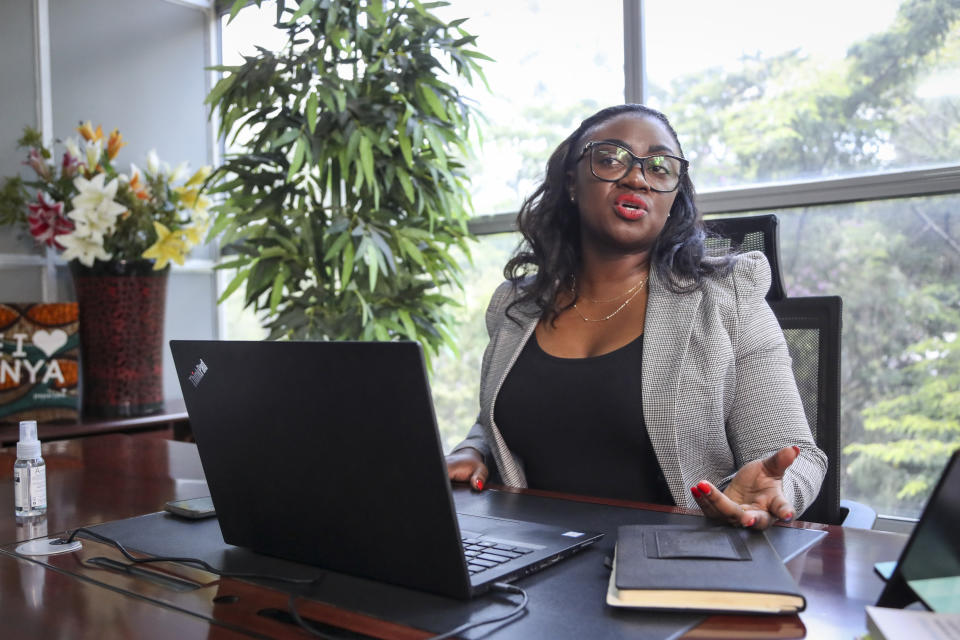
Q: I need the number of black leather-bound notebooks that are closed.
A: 1